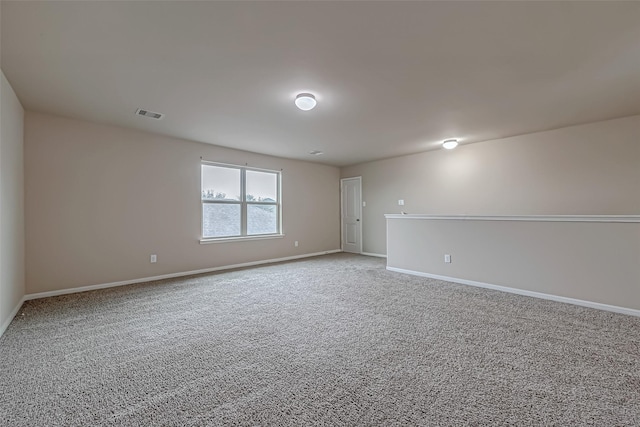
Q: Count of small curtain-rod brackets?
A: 3